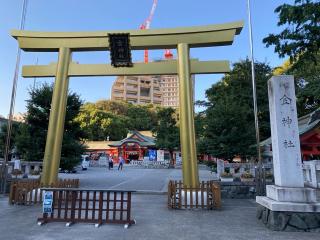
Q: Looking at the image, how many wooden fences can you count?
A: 3